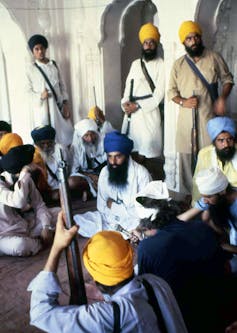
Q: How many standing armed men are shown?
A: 3